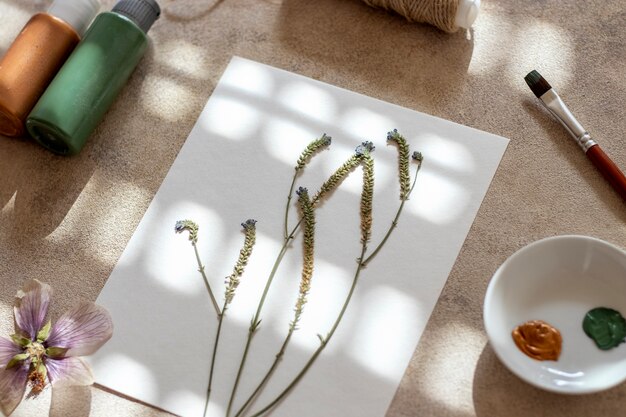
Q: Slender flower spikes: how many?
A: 7